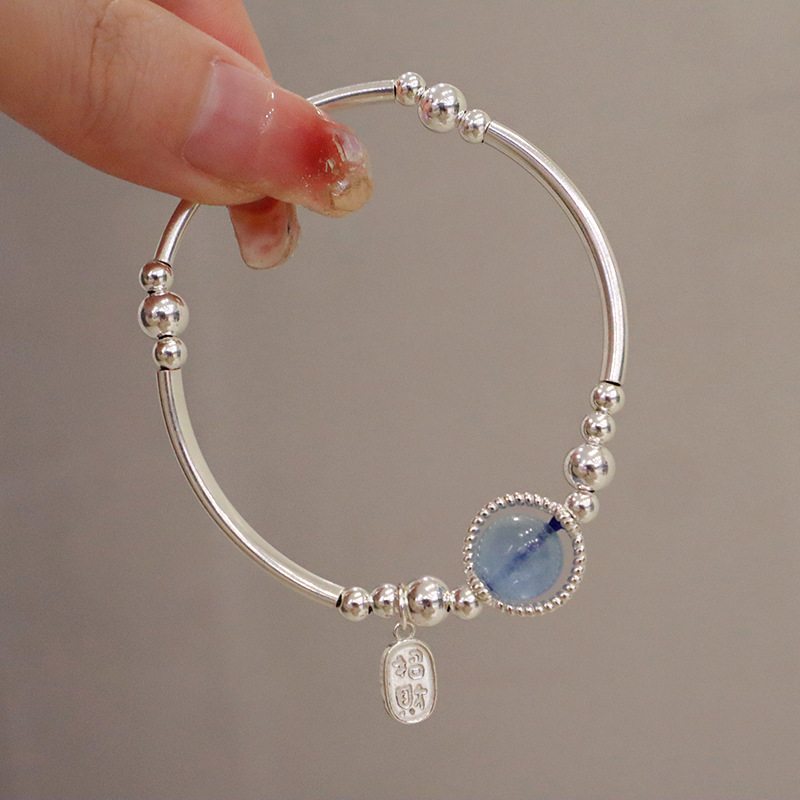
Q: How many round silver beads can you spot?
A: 14